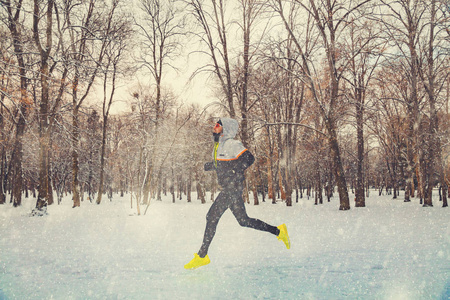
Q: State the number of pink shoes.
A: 0